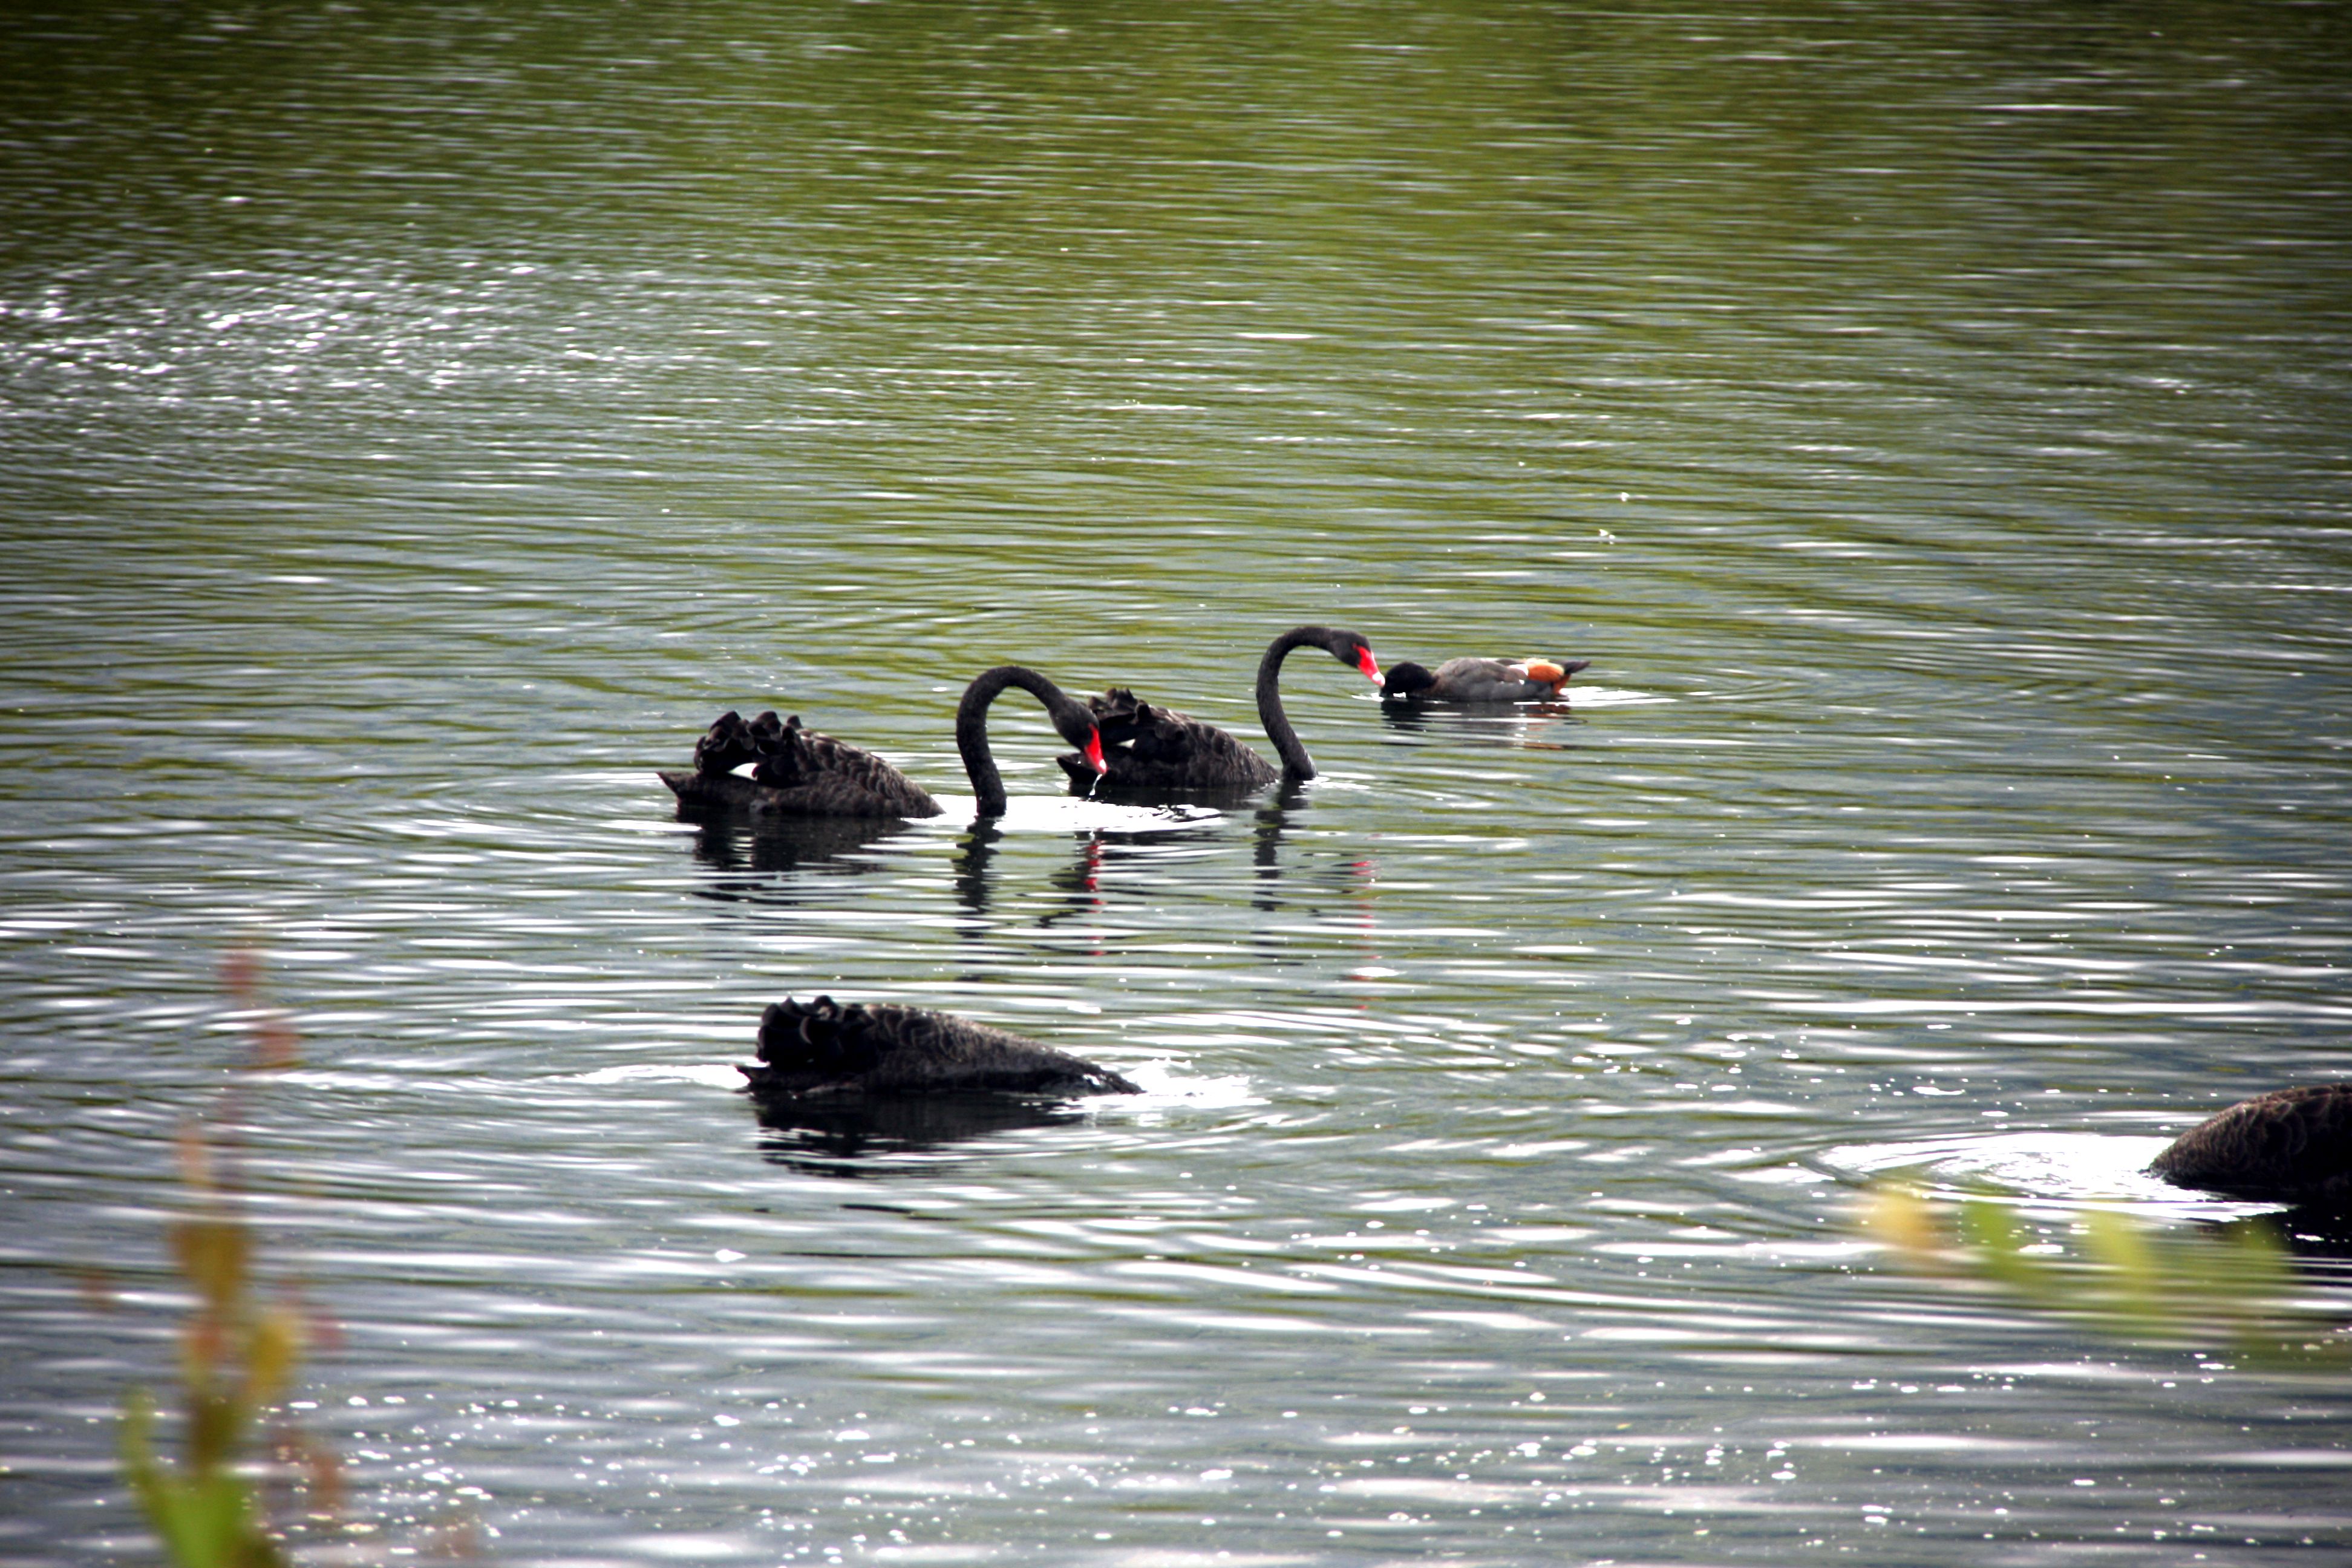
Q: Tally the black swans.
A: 4